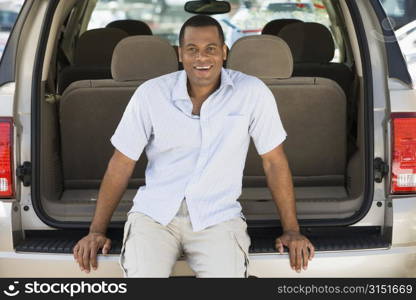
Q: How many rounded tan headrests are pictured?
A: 2